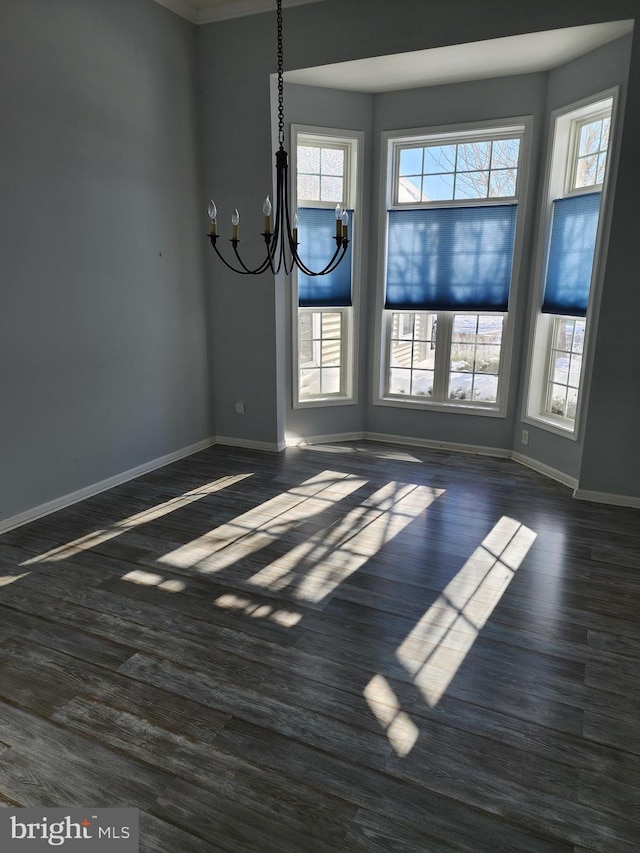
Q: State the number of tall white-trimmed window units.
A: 3